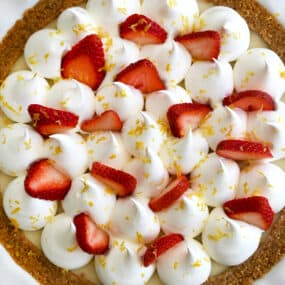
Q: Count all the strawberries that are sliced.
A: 15